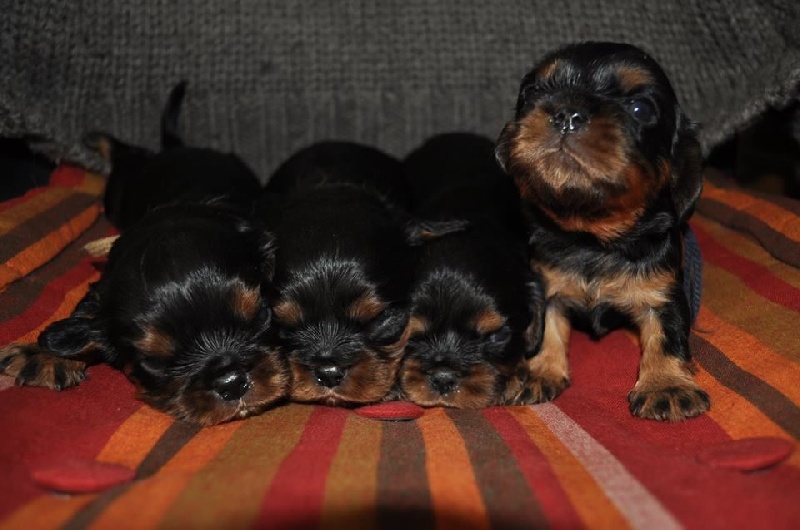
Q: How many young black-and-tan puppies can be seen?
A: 4